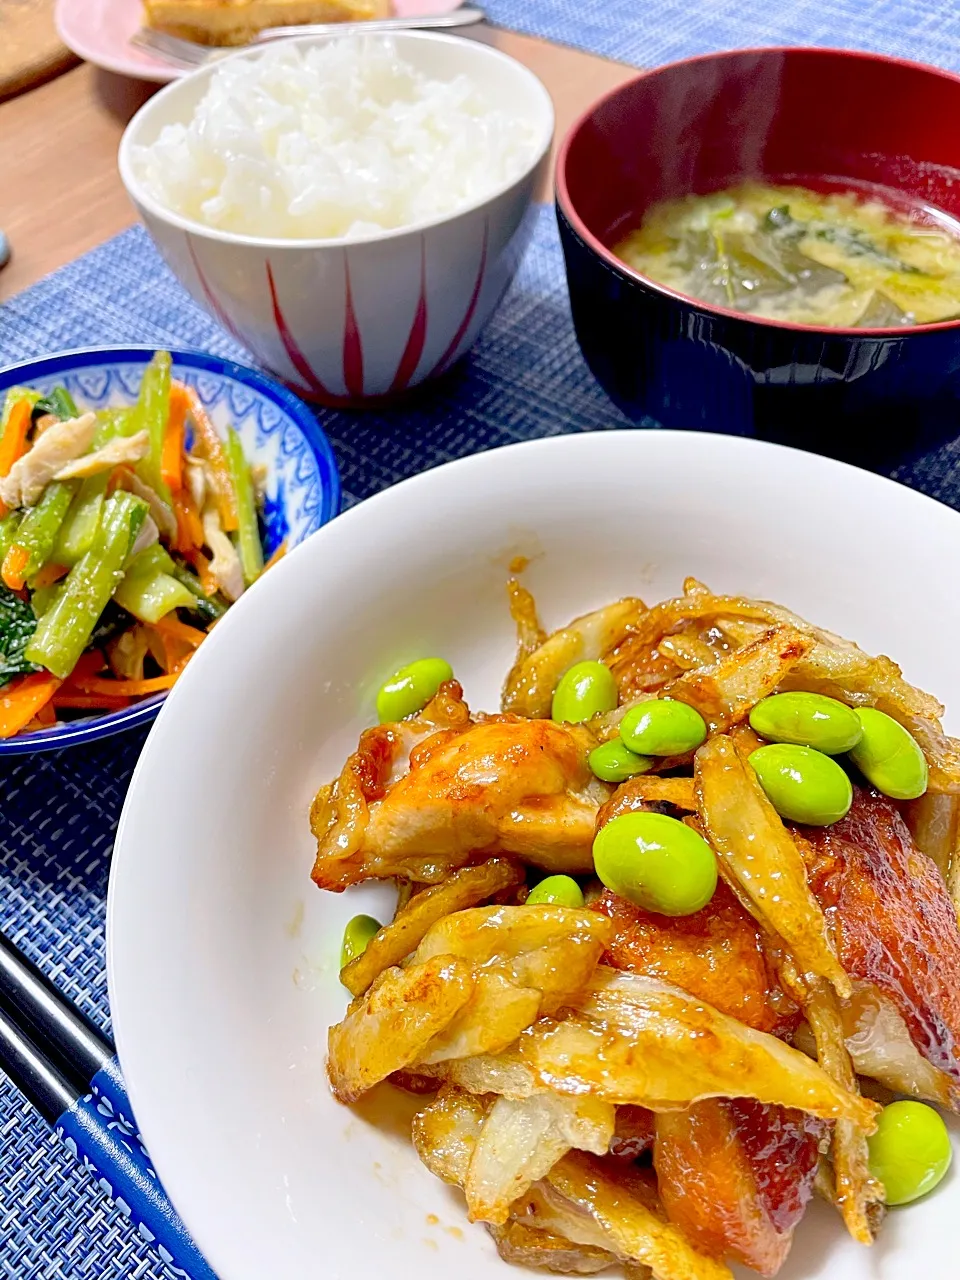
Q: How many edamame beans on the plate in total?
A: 11